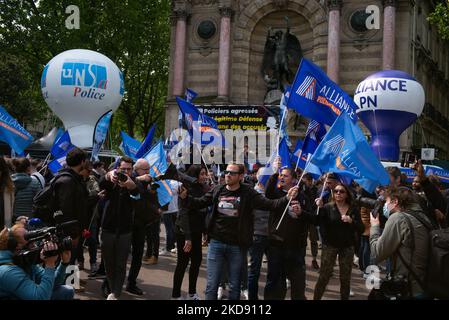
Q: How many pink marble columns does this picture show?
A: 4